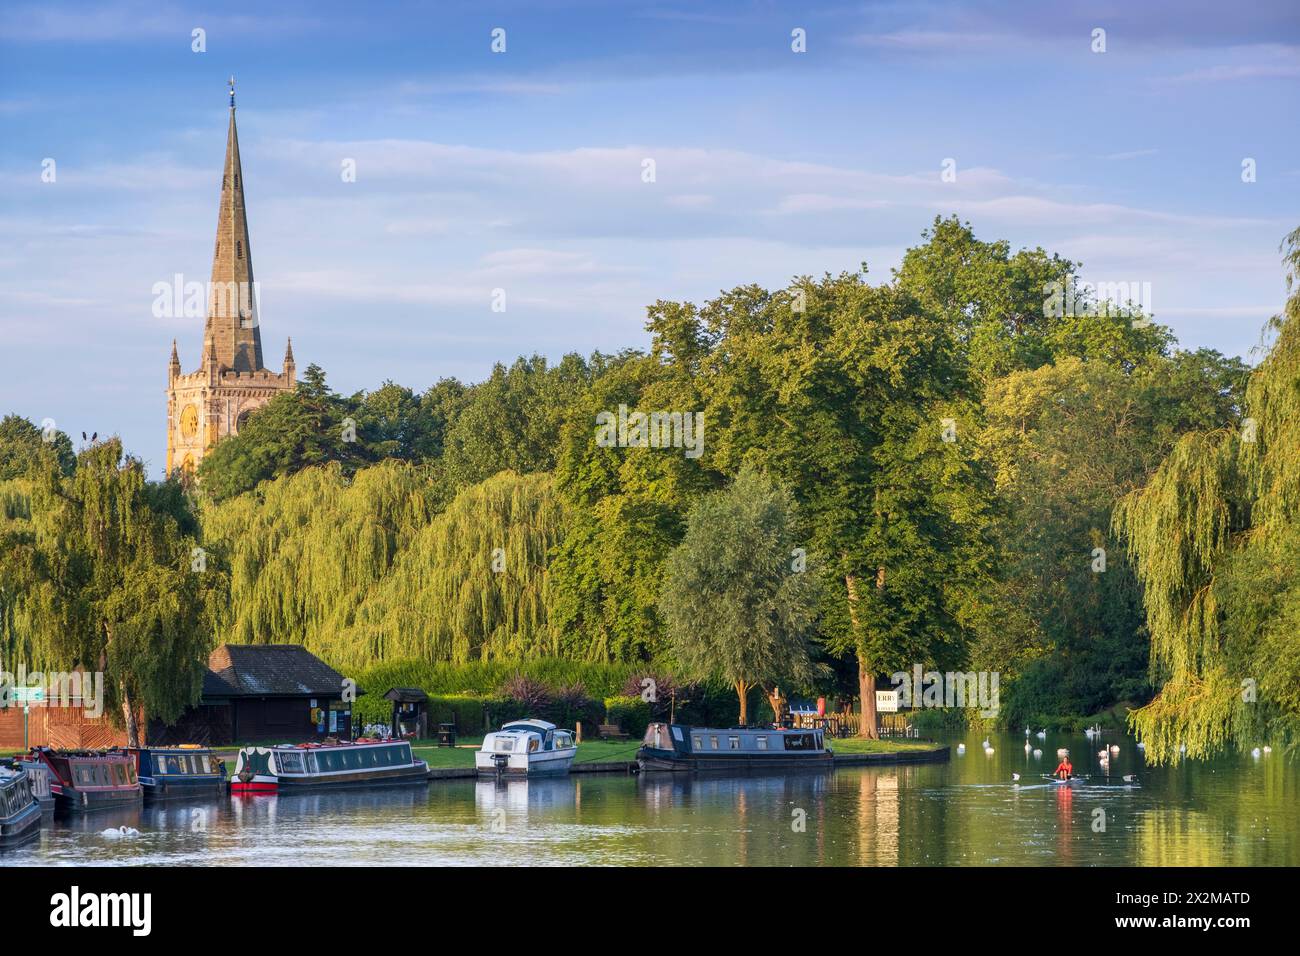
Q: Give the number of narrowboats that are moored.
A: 6